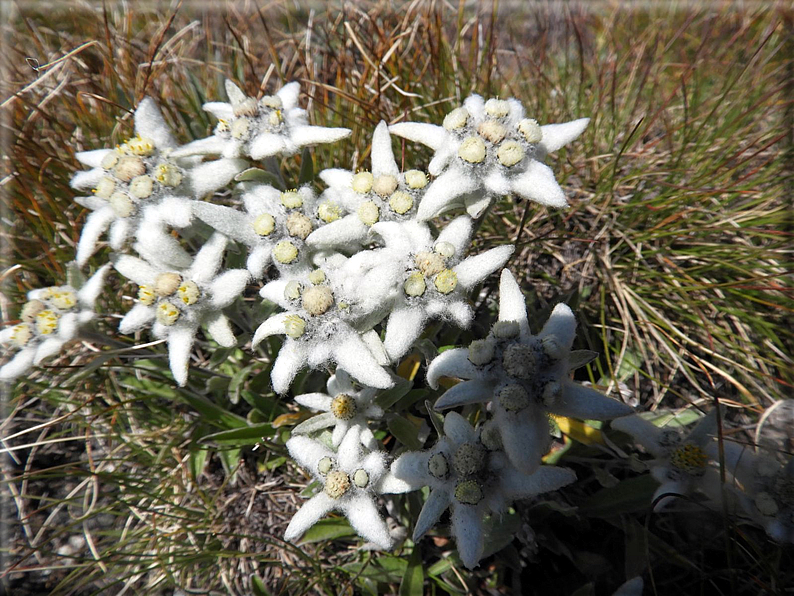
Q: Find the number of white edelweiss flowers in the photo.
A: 15